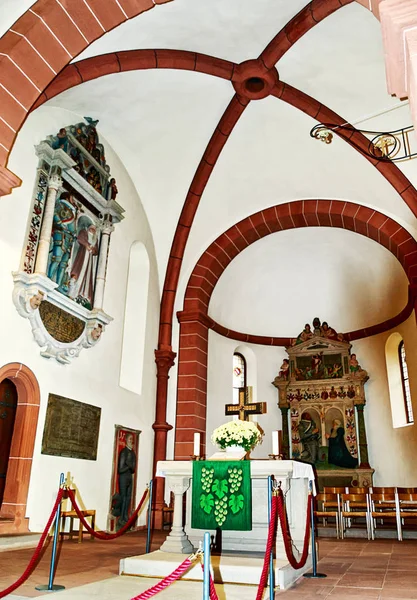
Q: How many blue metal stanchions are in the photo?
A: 5